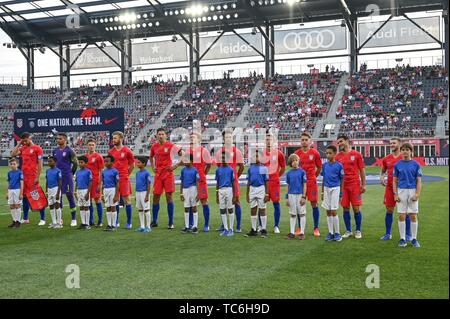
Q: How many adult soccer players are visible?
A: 11